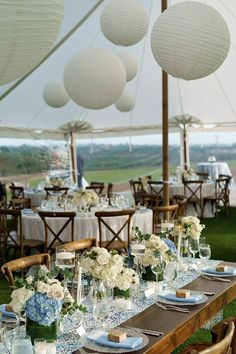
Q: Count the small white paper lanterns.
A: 3